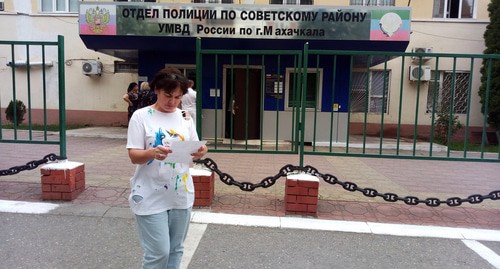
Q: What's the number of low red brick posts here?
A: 3